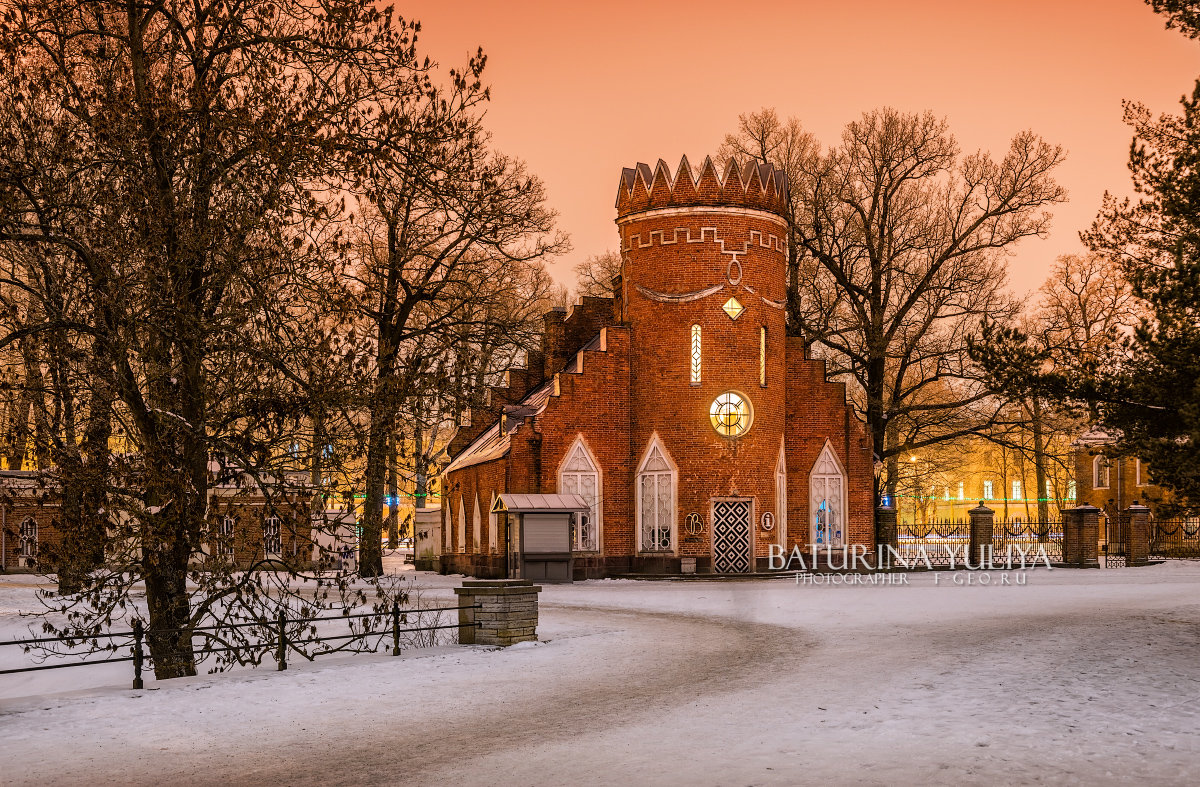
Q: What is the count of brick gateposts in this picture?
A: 4